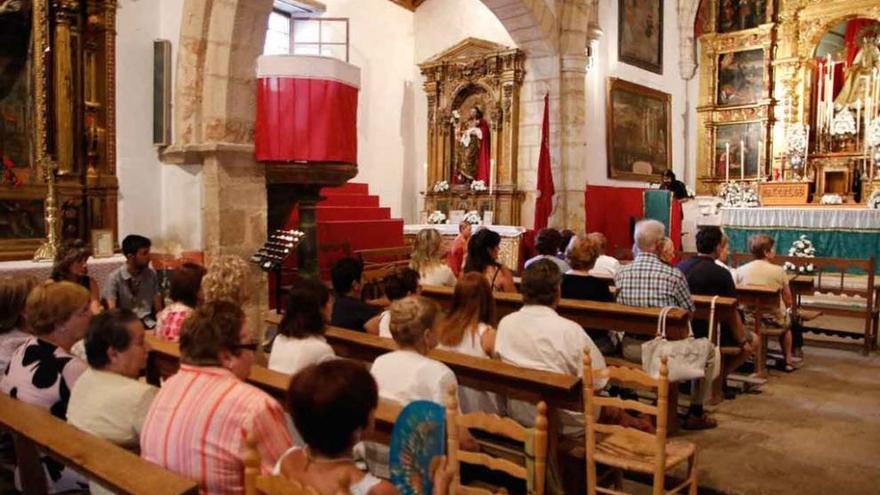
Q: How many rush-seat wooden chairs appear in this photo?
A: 3